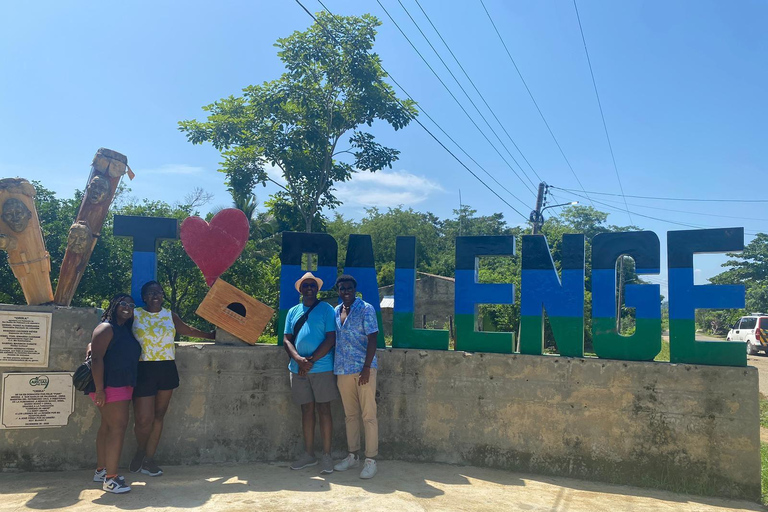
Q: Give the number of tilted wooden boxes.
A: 1